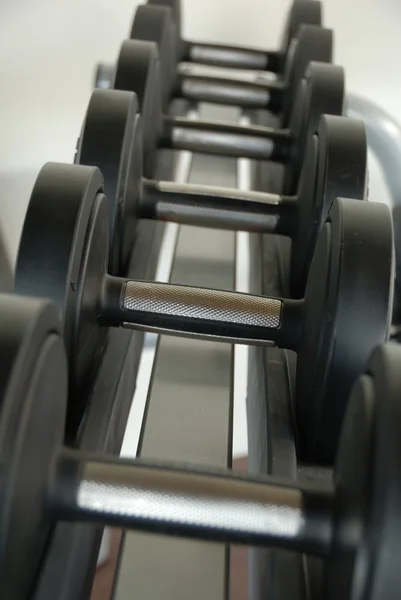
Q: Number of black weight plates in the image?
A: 12